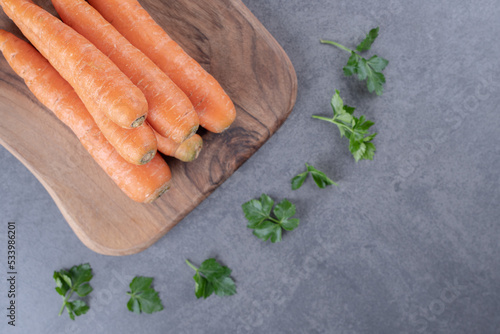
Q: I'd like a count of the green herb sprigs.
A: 7